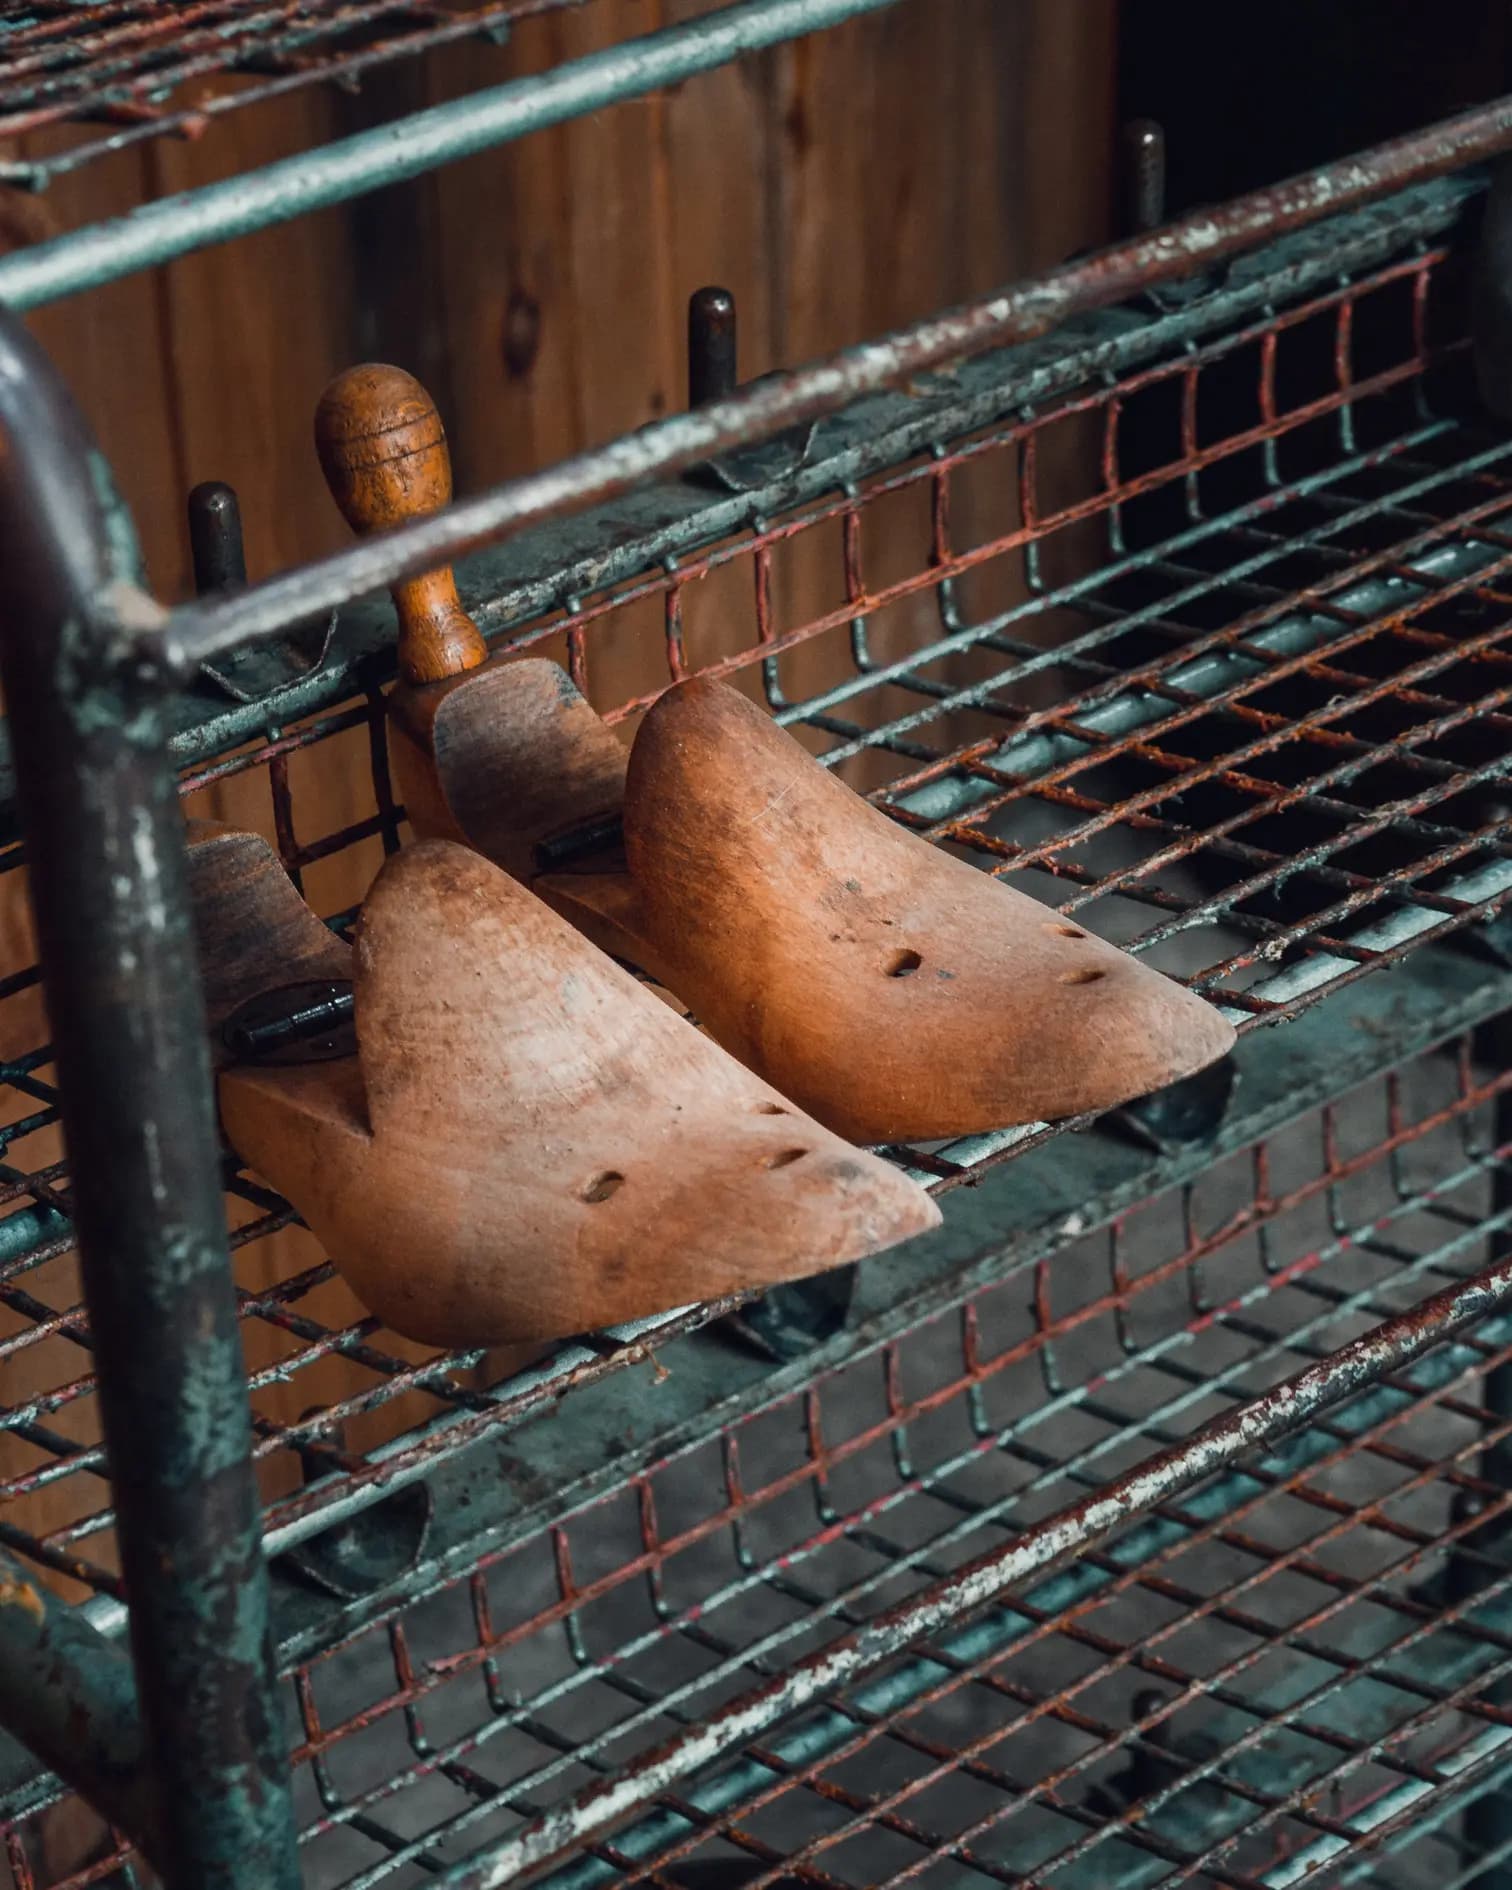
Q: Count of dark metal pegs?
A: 3